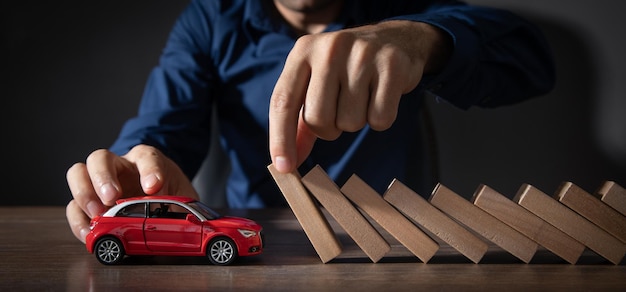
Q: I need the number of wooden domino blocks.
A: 9